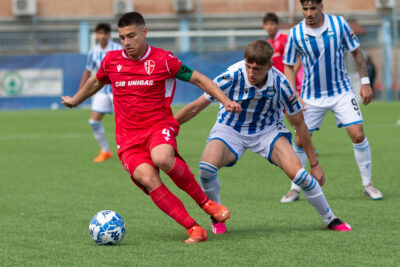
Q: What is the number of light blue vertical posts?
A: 3